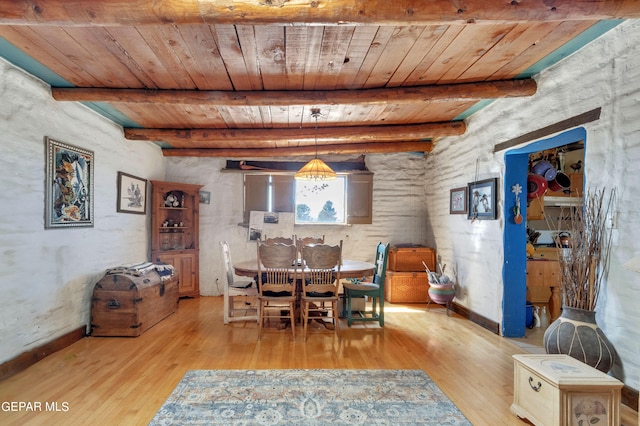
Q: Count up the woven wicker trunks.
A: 2